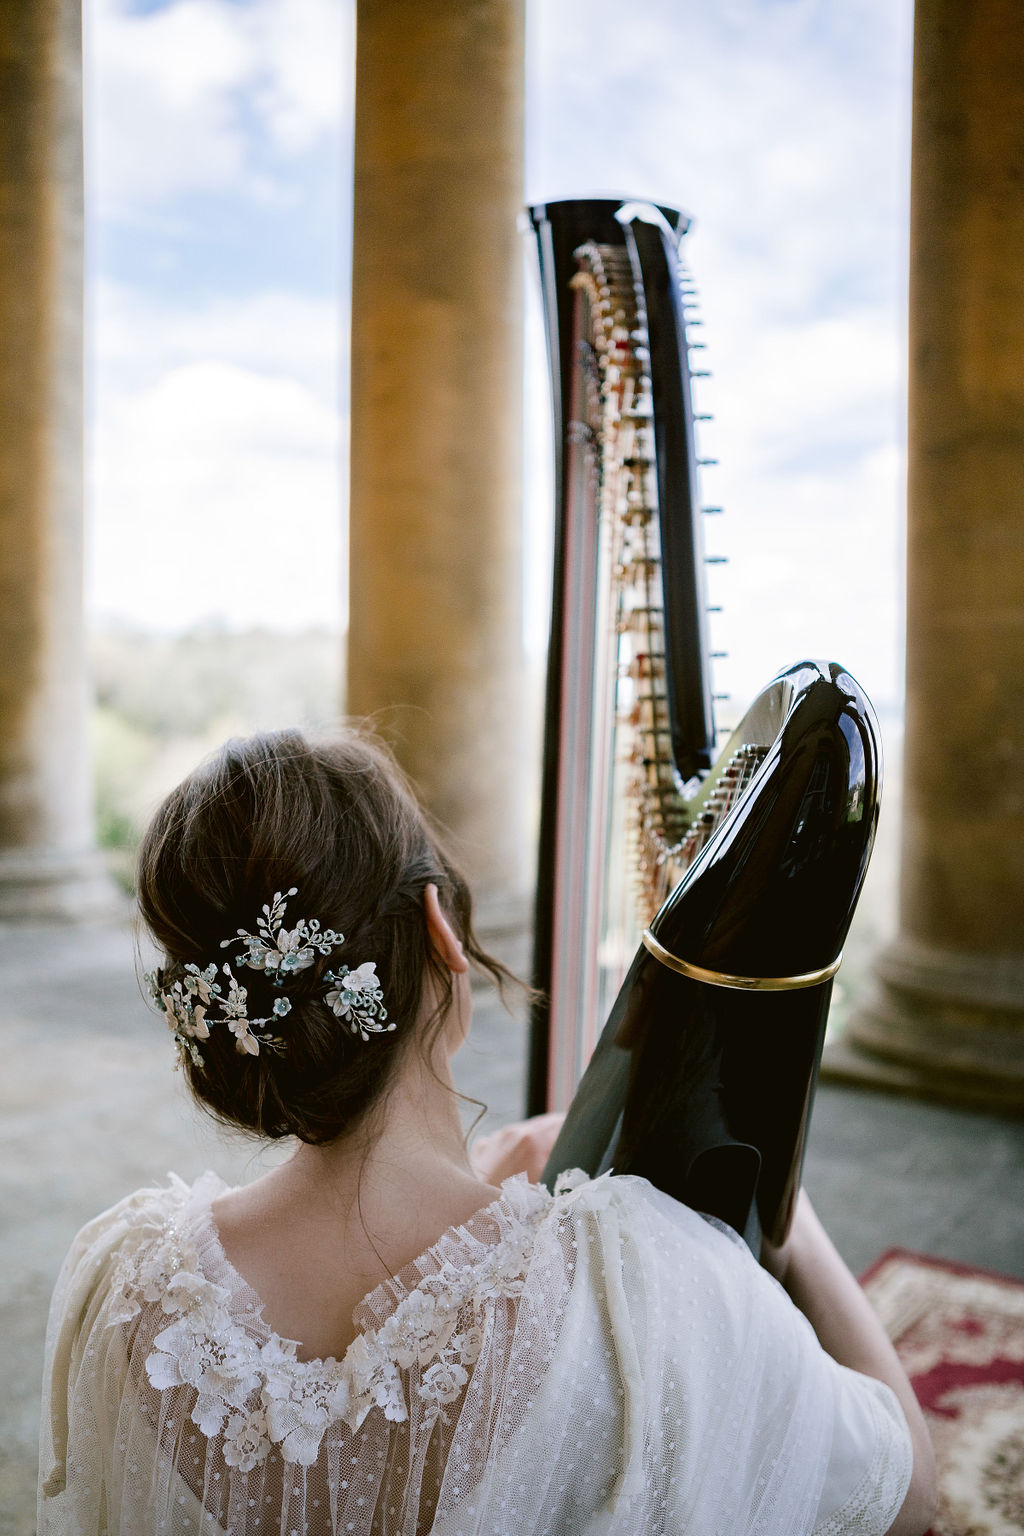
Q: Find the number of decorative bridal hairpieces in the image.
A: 3